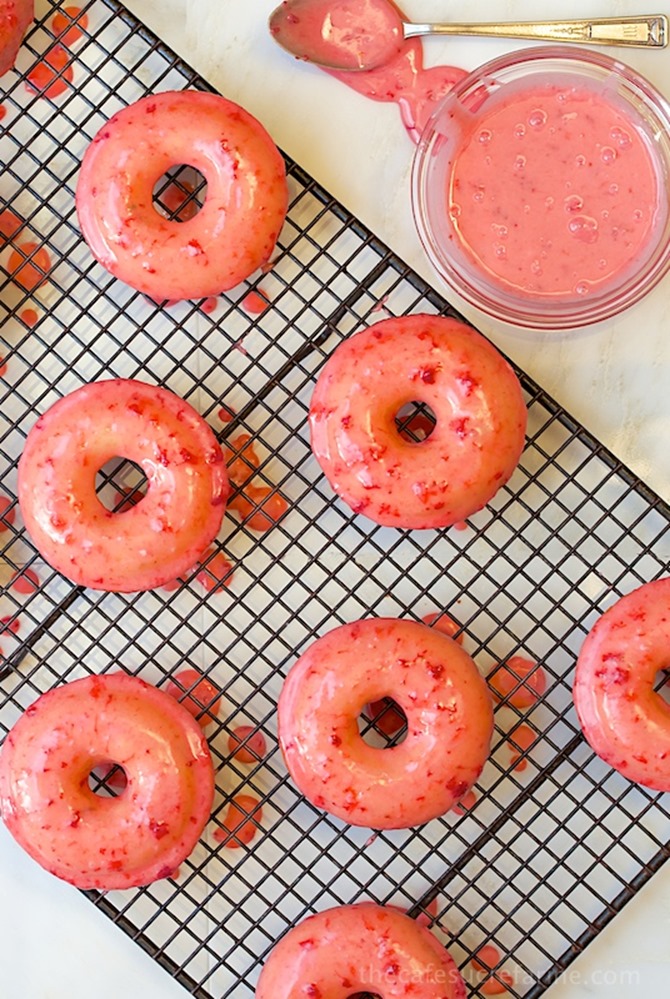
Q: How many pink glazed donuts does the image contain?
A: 8